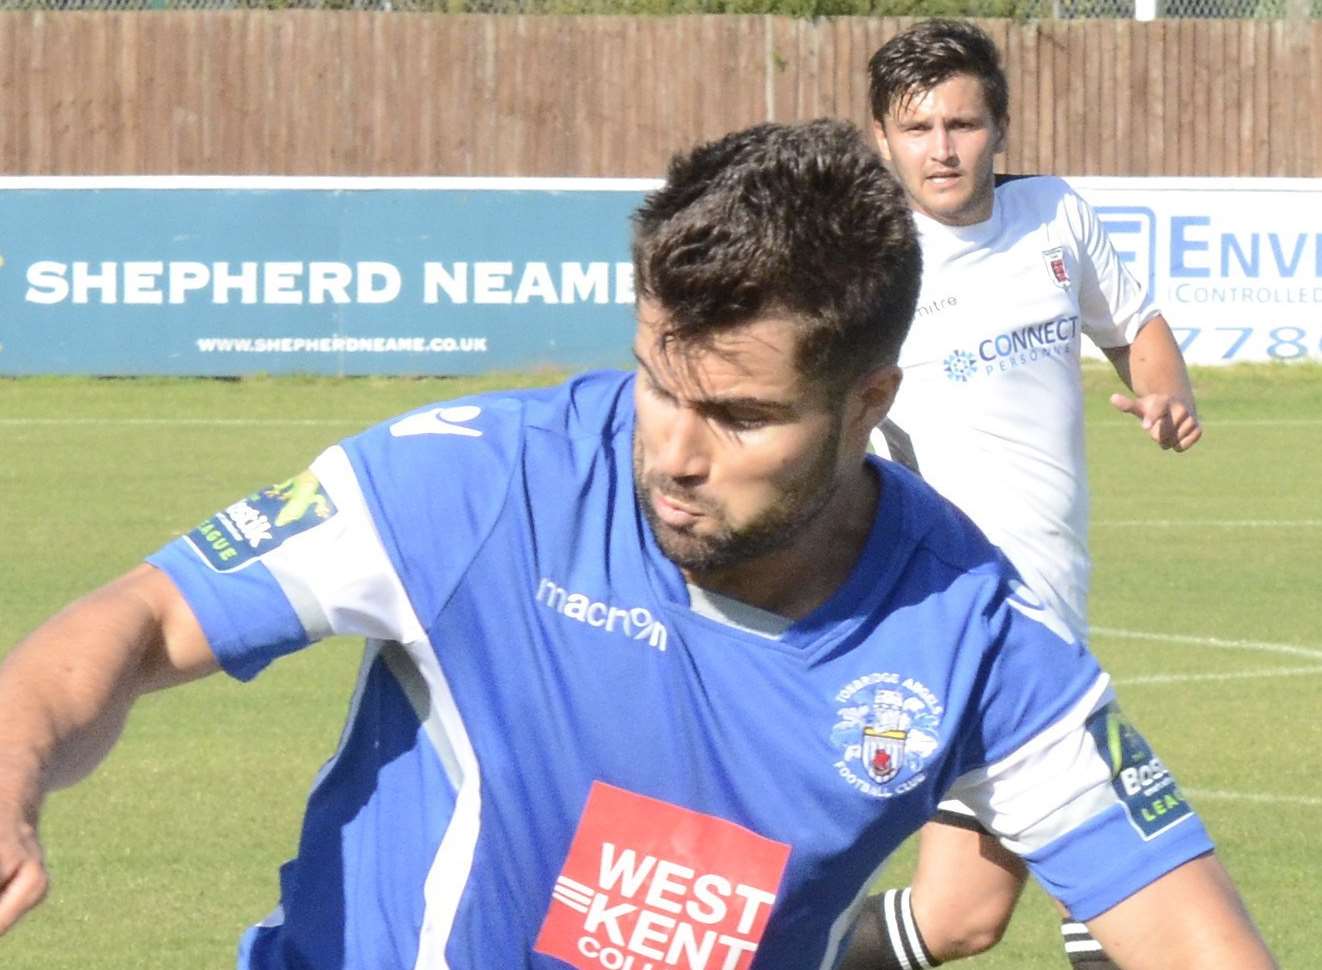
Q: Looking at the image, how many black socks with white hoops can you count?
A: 2